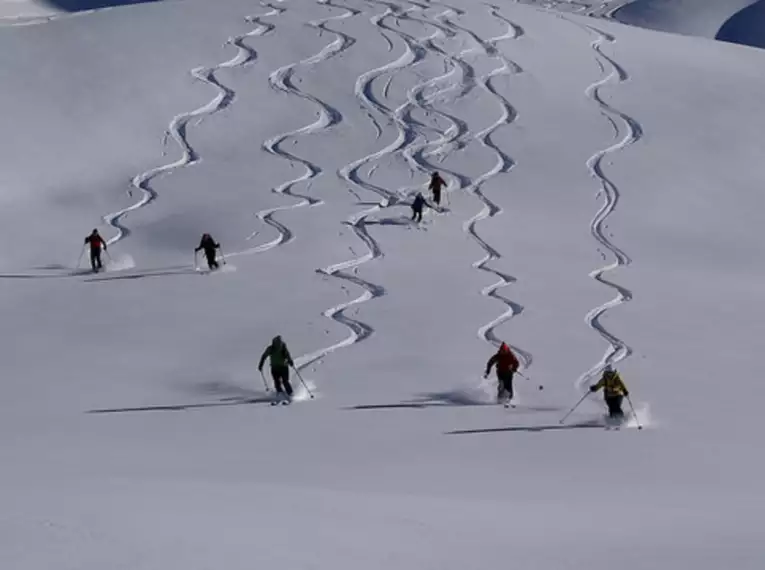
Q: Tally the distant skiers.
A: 4